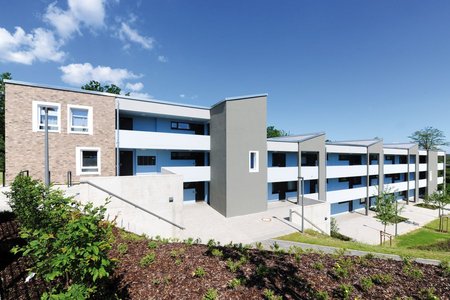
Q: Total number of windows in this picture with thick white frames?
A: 4